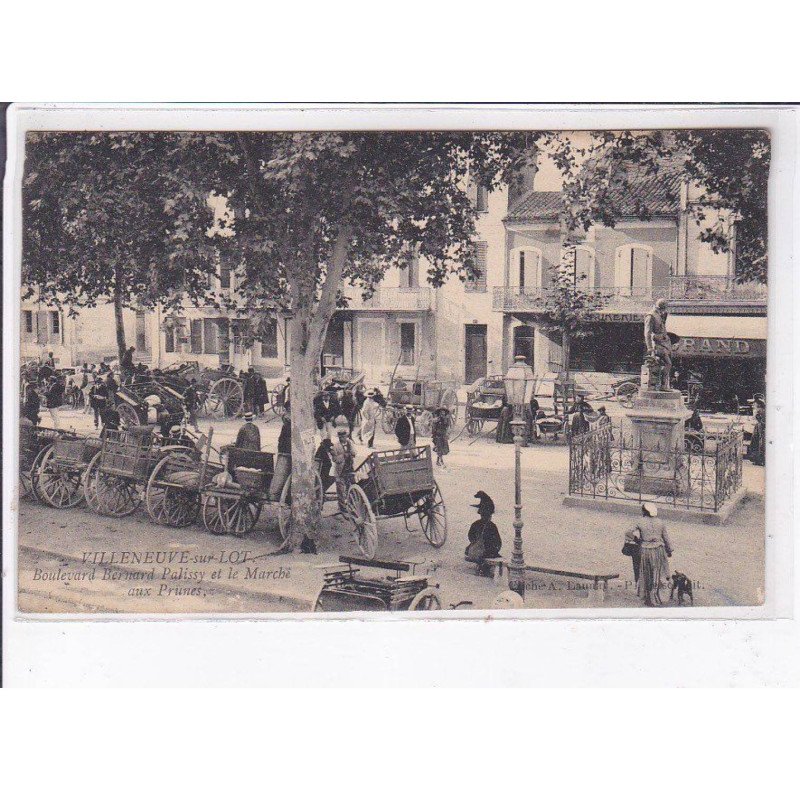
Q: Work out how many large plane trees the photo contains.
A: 2